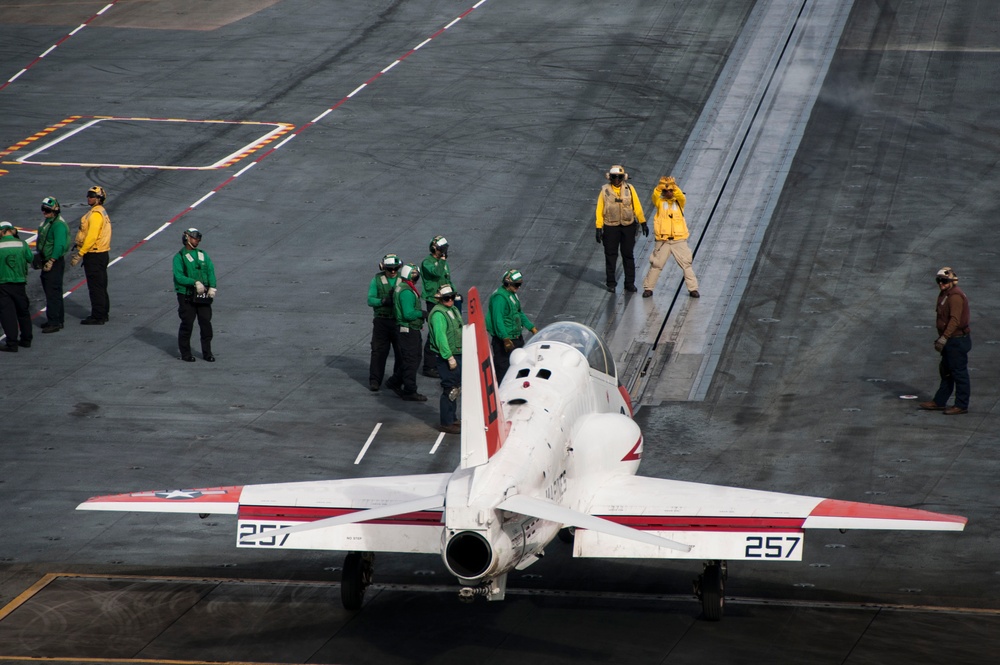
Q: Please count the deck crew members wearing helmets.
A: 12